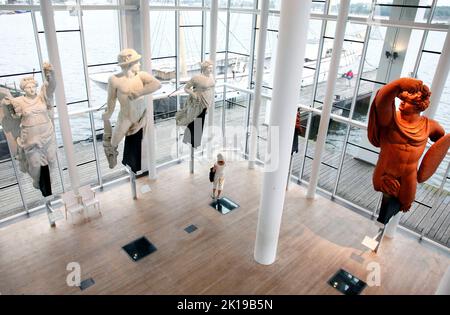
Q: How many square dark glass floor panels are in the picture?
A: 3